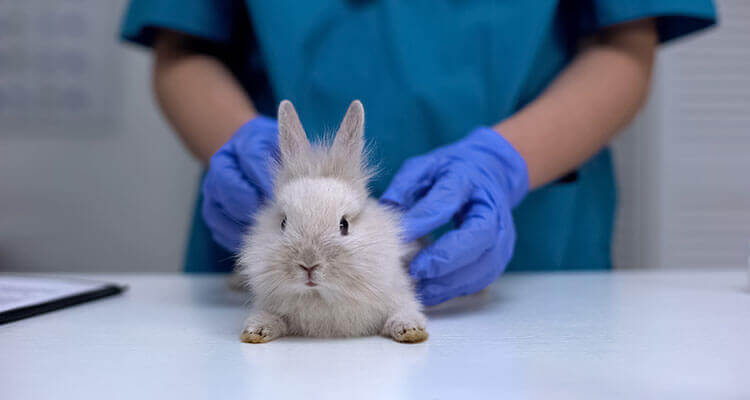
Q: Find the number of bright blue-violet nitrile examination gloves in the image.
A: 2